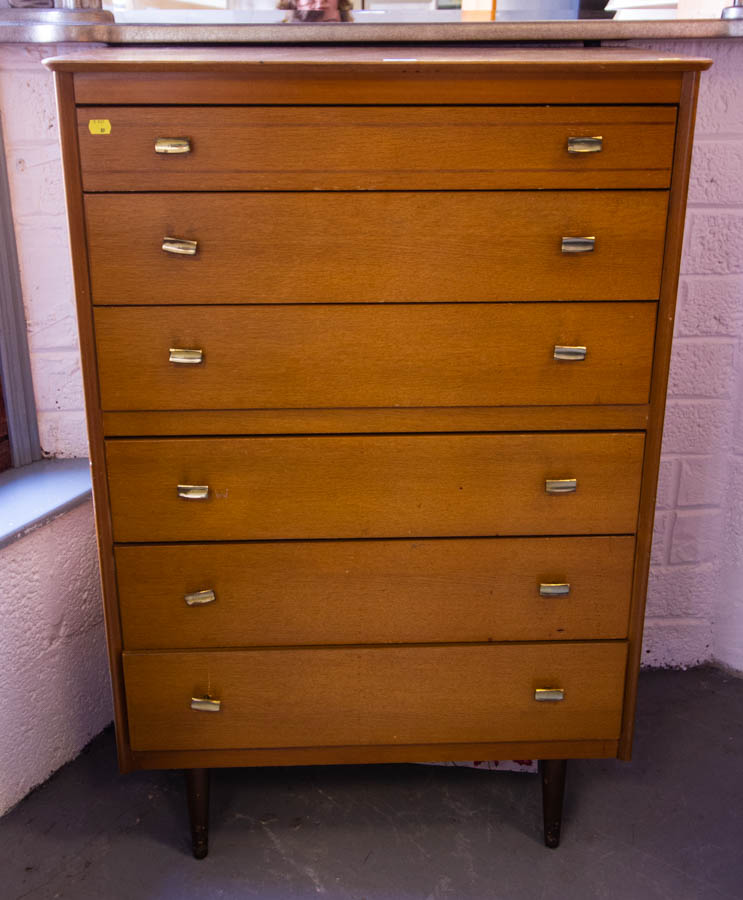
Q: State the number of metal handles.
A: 12